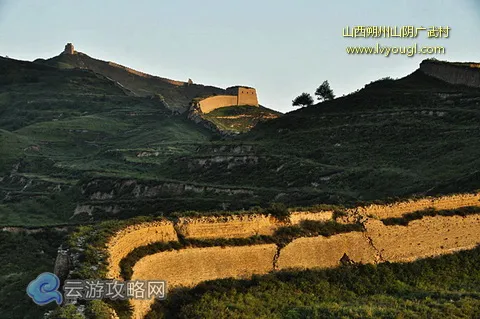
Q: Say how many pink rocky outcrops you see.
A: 0